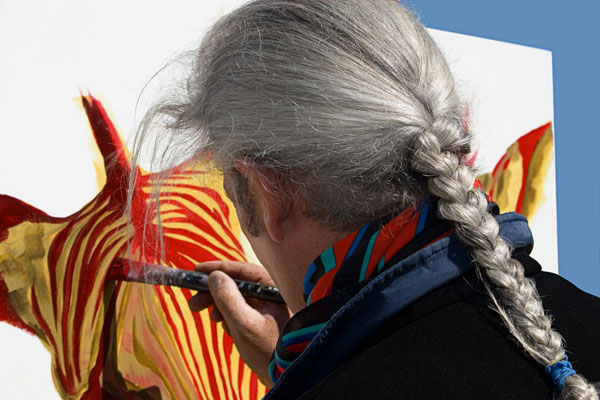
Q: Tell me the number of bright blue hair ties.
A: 1